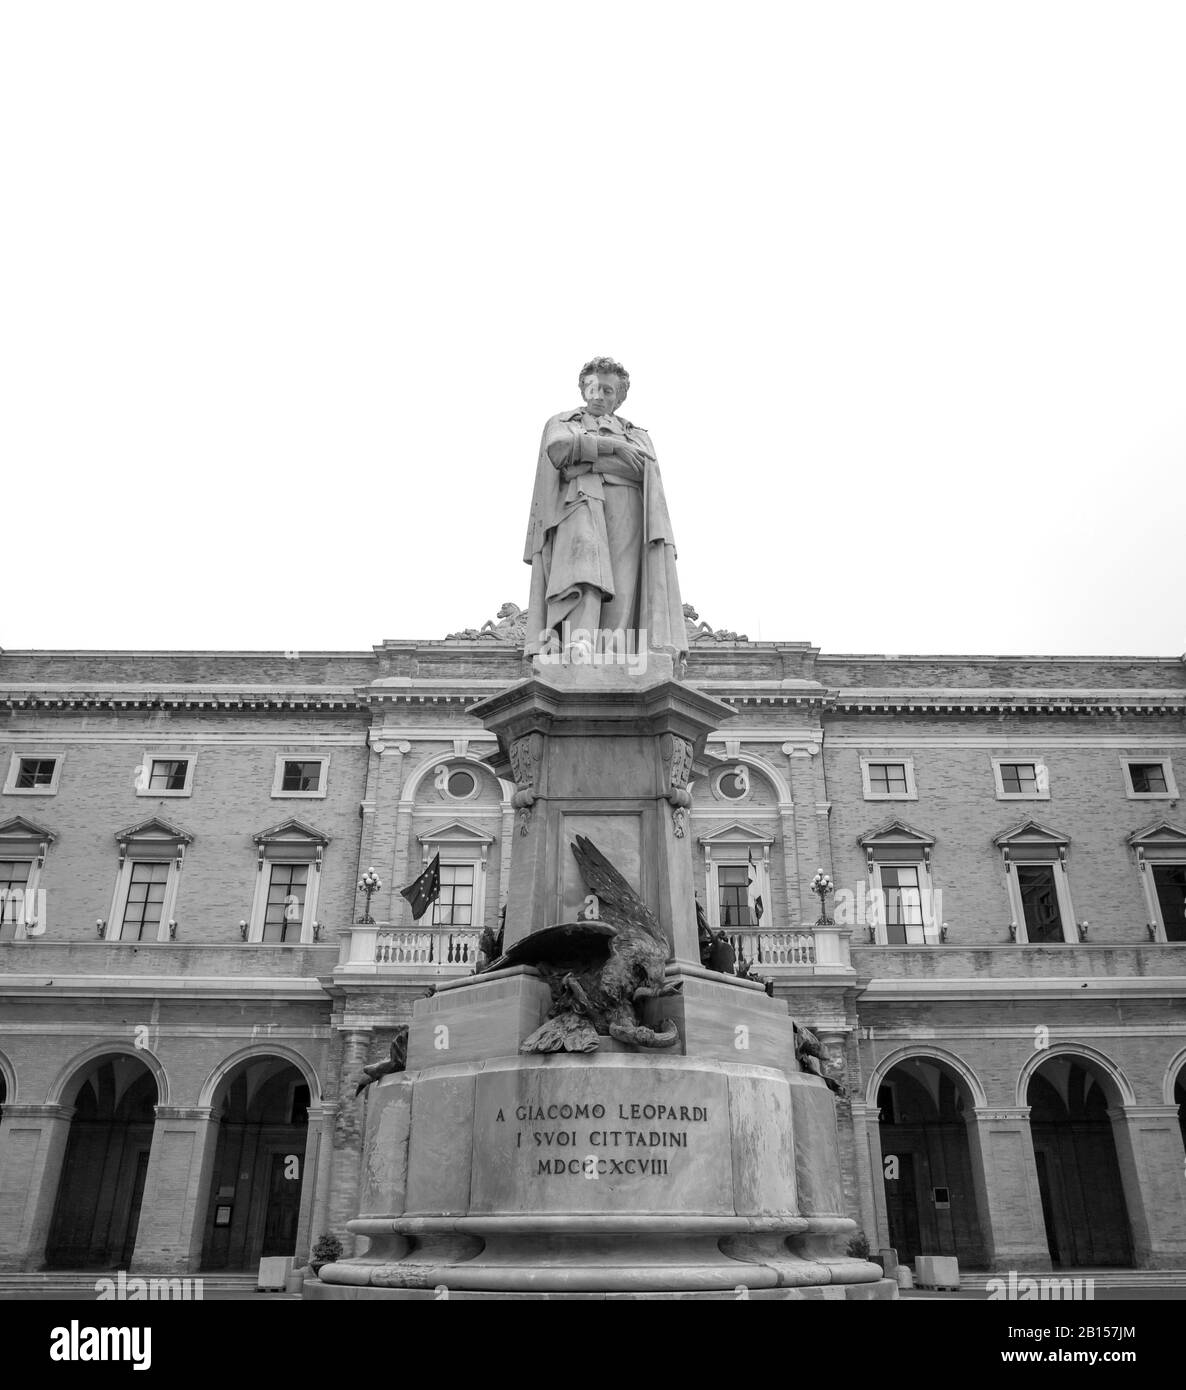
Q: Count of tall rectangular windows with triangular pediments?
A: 8